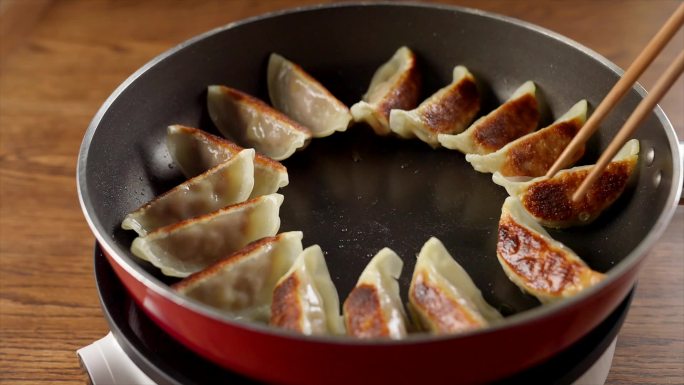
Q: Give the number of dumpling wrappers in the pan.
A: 15